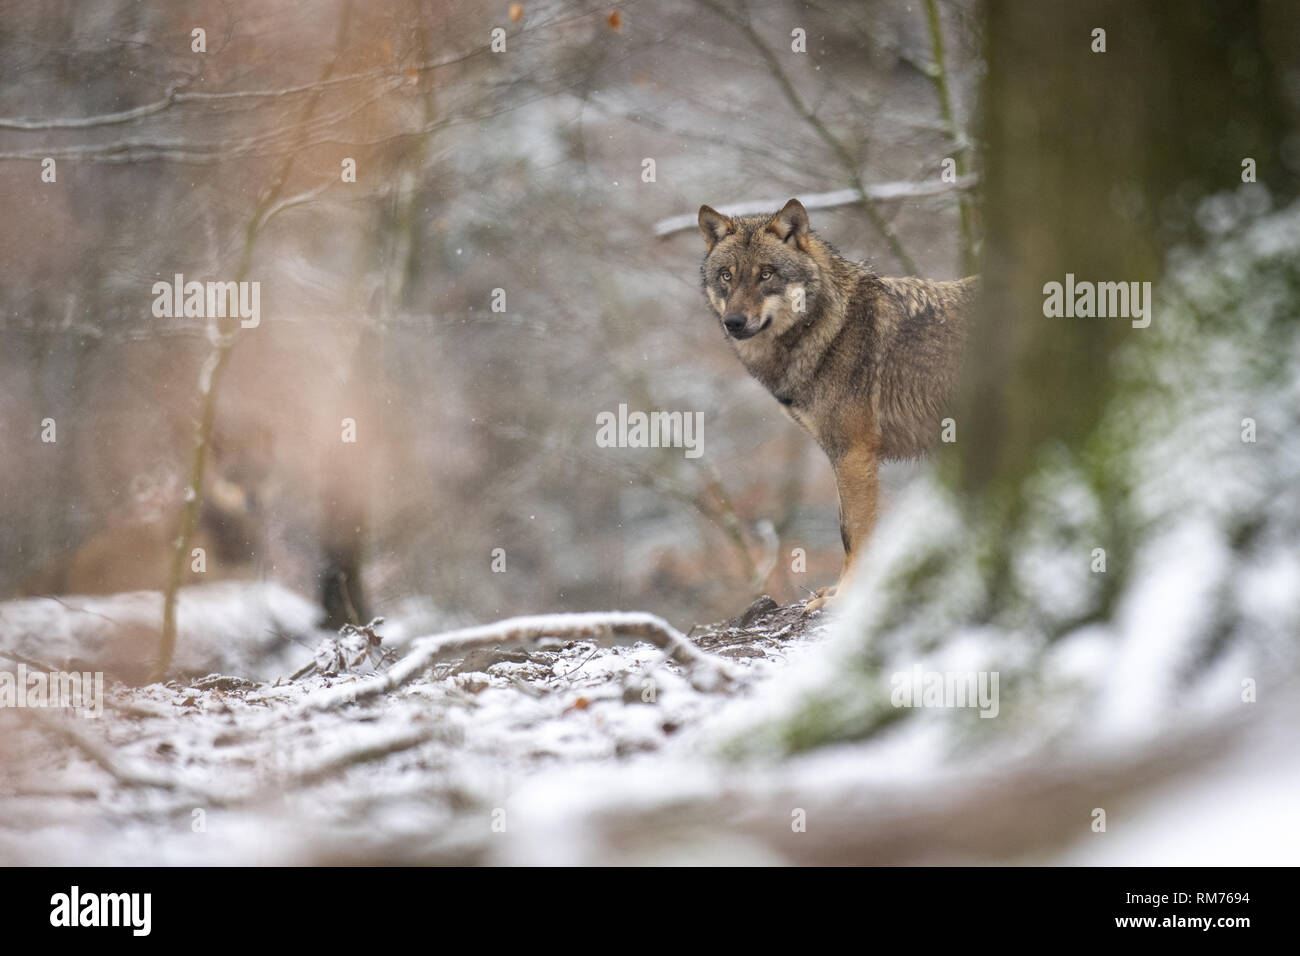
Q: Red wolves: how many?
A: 1